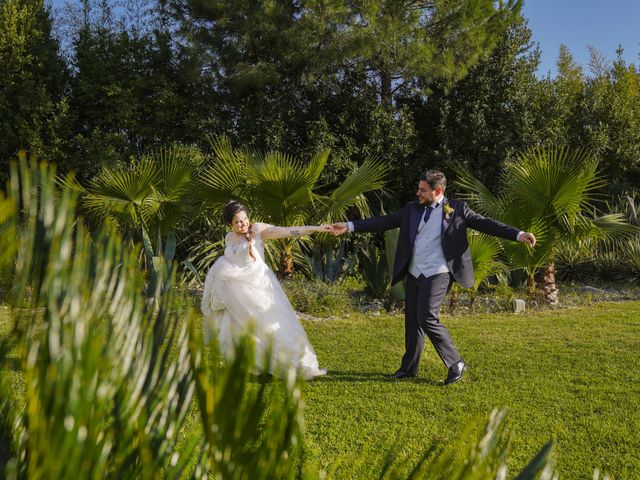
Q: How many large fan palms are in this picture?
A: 3